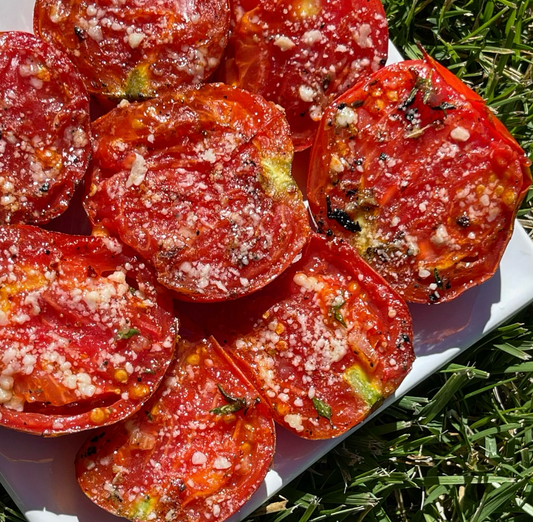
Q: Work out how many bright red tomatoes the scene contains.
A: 8